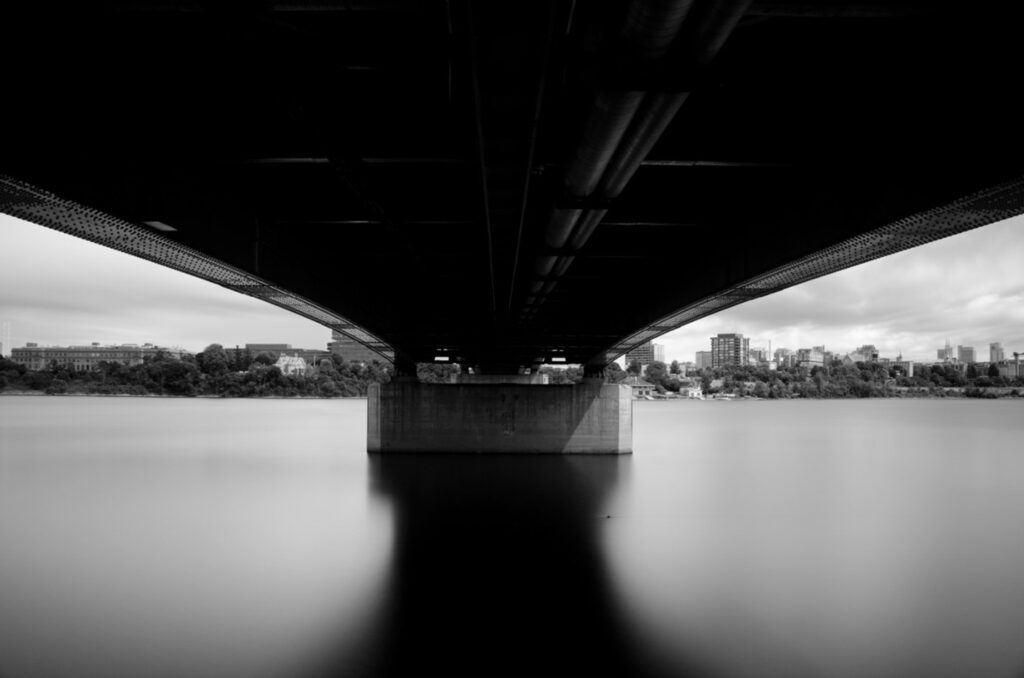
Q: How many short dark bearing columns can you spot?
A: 2